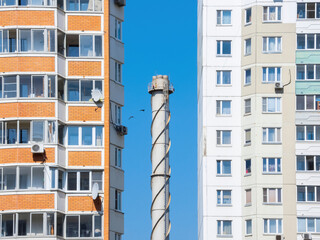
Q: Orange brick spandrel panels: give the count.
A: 10